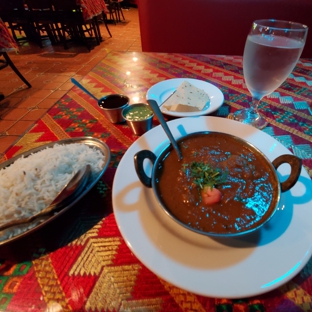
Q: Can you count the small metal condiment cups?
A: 2